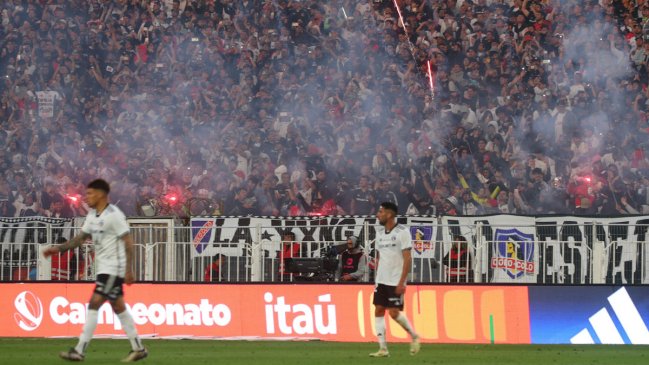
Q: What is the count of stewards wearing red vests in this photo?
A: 4